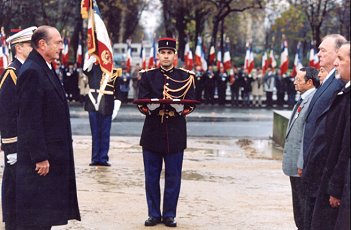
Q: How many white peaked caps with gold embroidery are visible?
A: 1